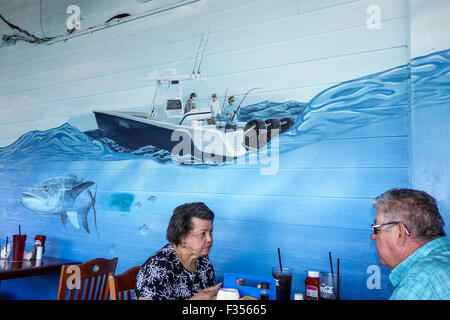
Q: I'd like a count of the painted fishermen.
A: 3